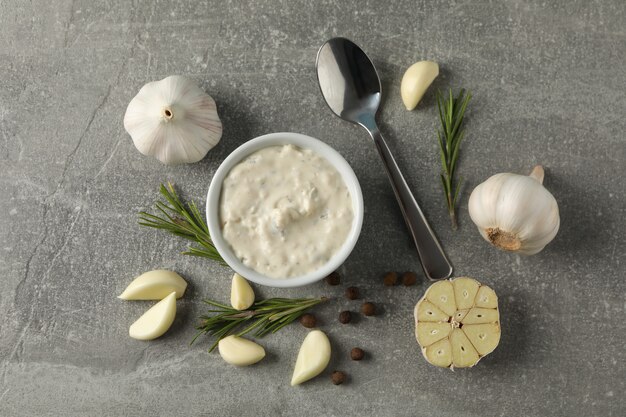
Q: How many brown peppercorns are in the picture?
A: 9